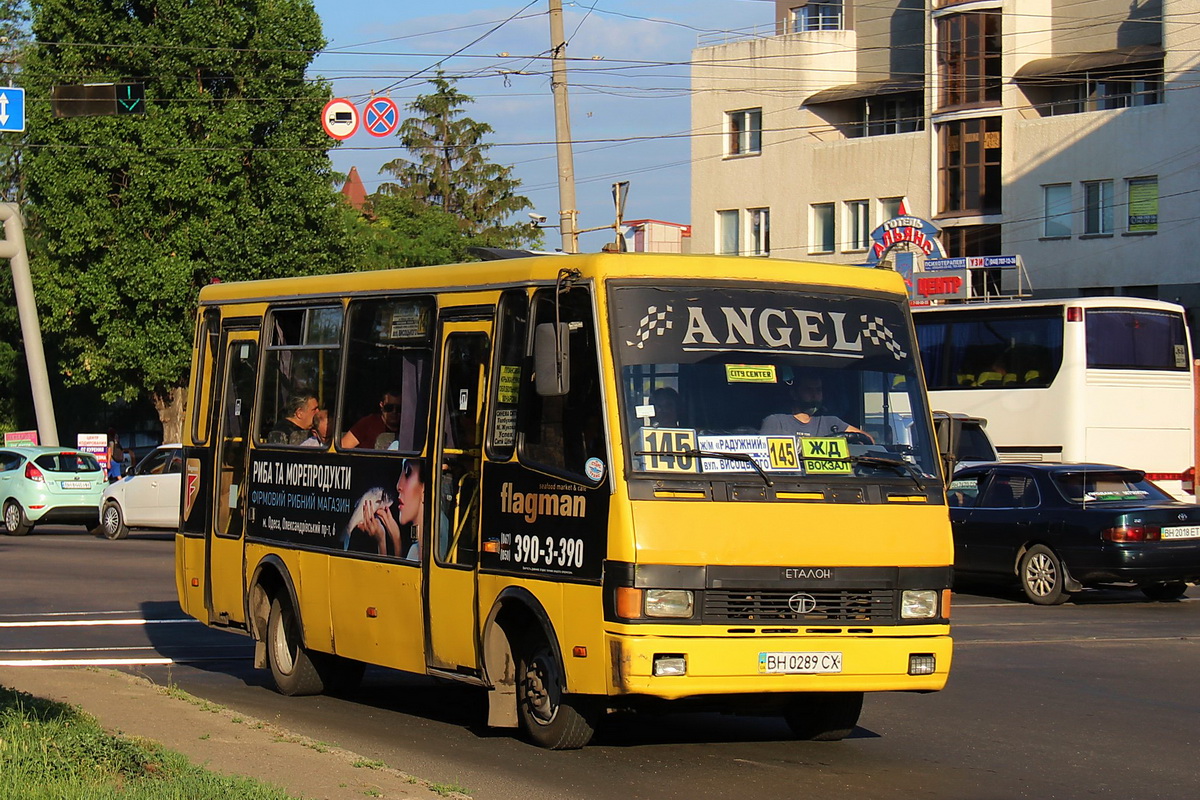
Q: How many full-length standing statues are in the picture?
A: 0